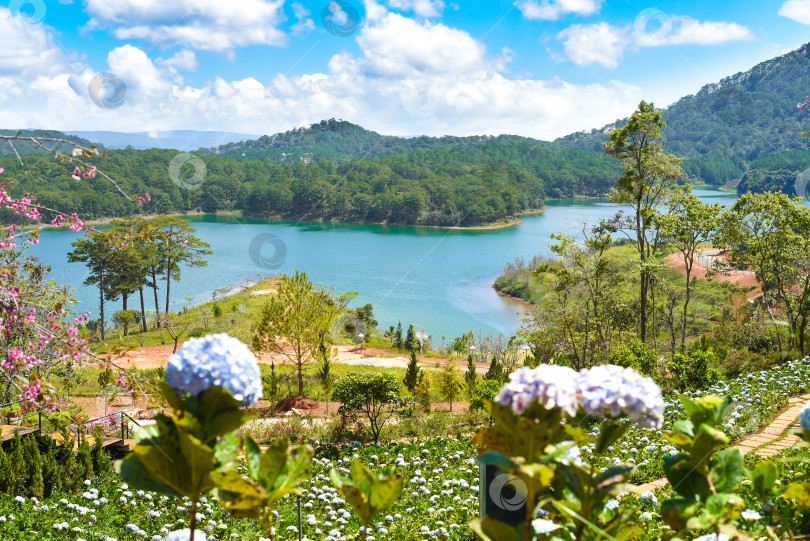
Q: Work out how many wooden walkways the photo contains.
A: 1